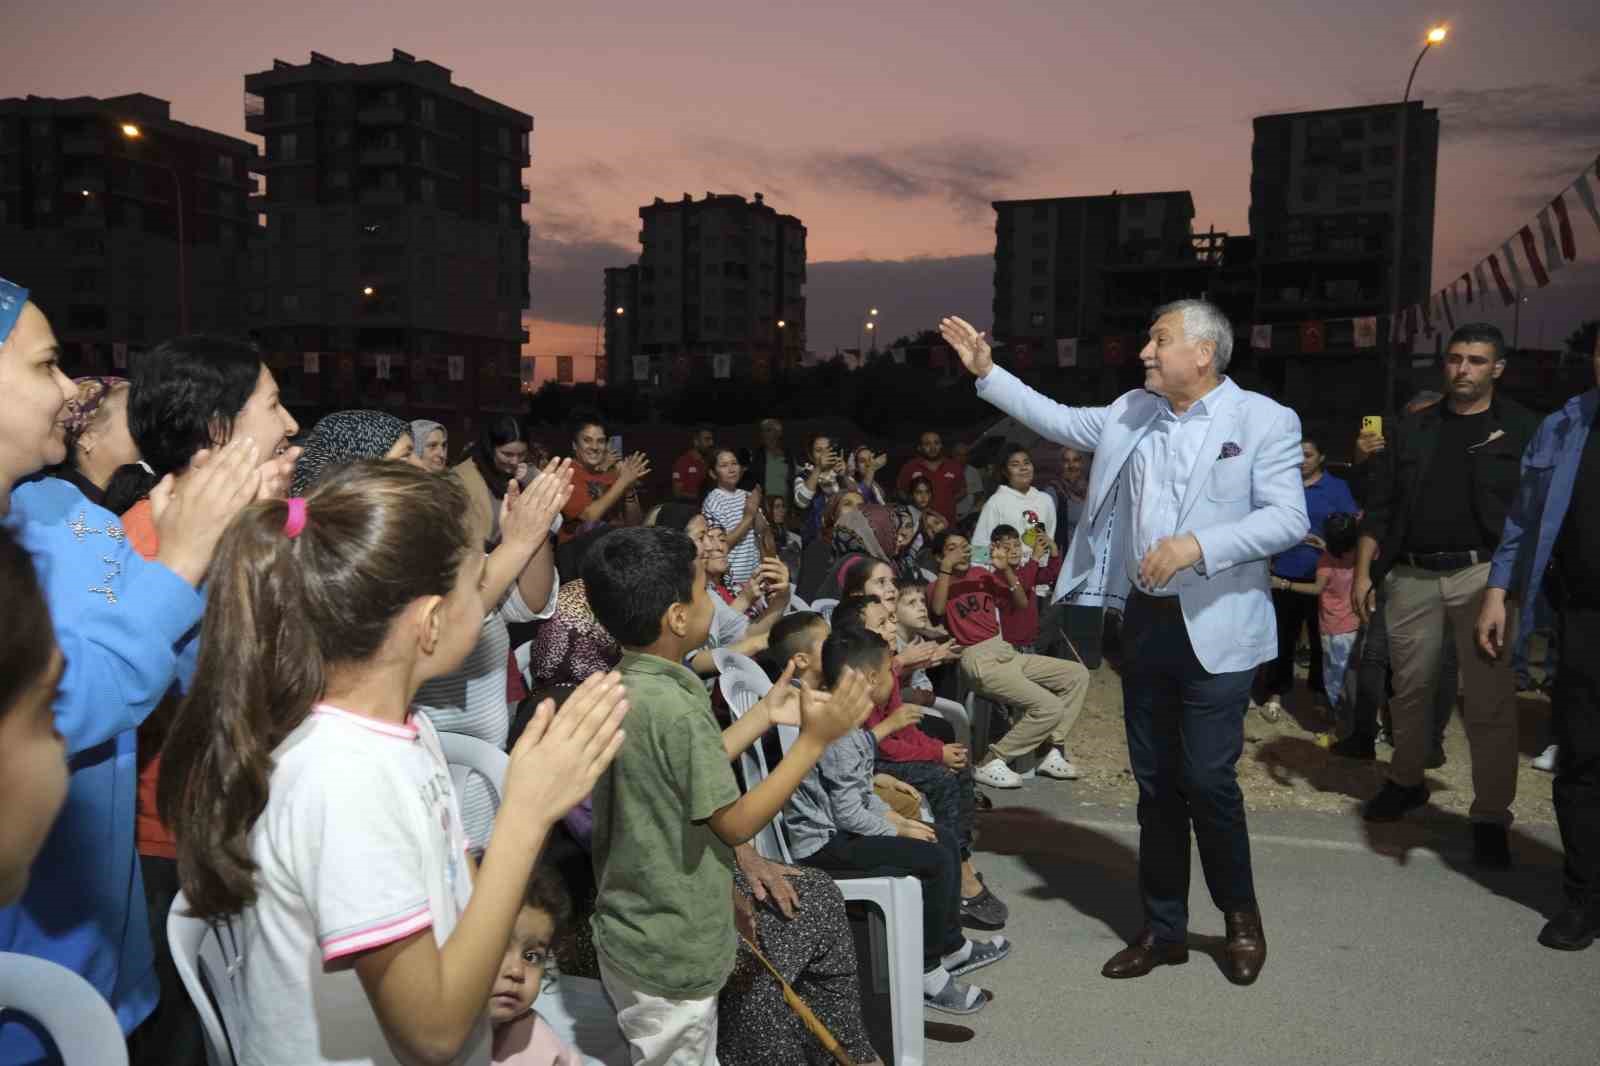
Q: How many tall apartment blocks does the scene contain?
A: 5